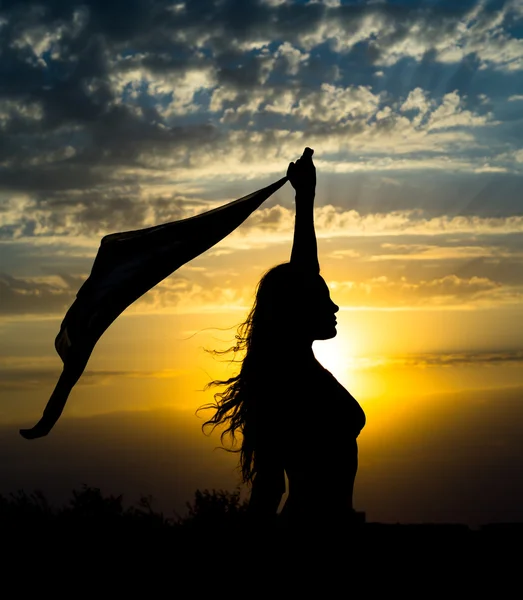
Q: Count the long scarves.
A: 1